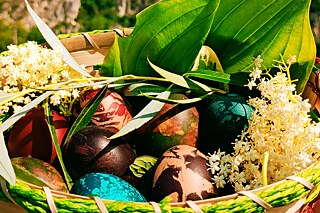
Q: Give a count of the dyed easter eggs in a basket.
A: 8